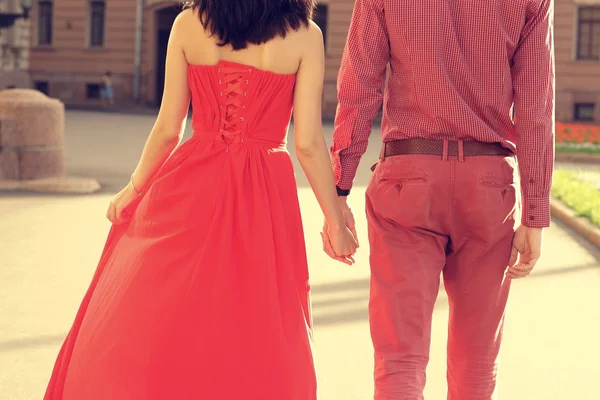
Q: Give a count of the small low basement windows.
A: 3